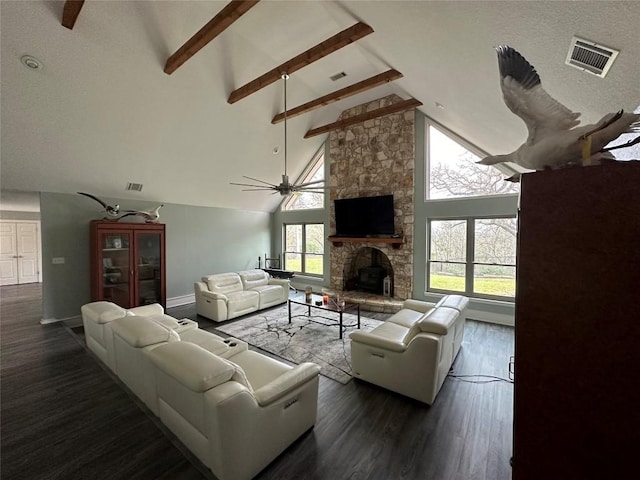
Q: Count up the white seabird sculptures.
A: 3